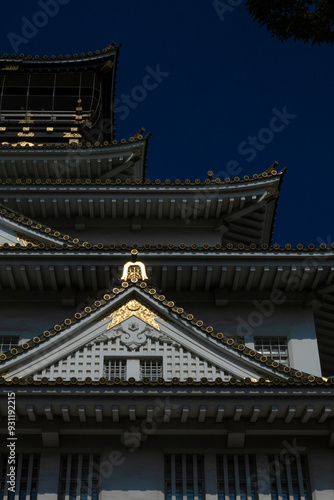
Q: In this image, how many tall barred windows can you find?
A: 5